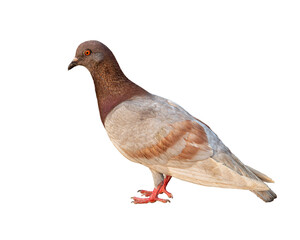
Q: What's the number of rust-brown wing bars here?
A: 2